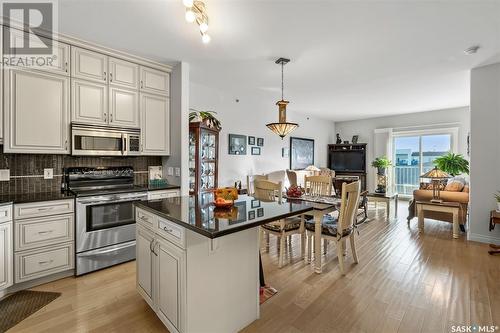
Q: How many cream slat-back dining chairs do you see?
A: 4